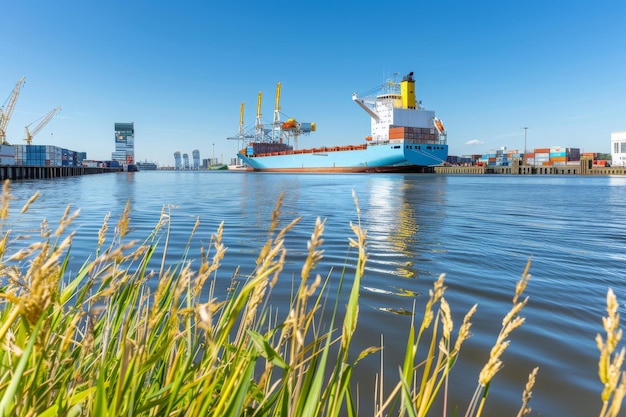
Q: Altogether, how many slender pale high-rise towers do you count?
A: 3